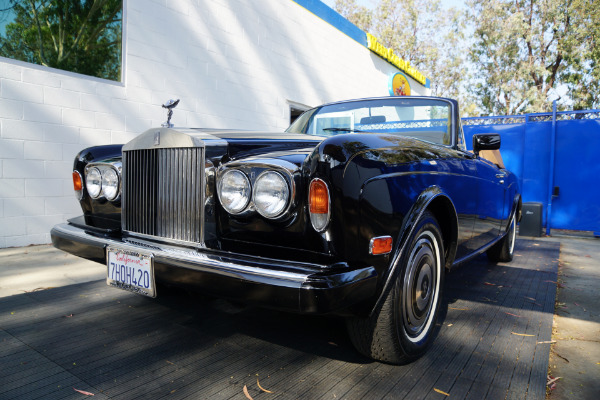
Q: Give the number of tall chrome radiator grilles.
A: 1